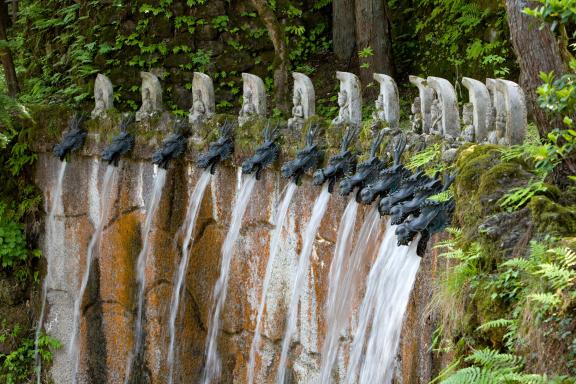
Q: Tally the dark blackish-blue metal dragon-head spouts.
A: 12